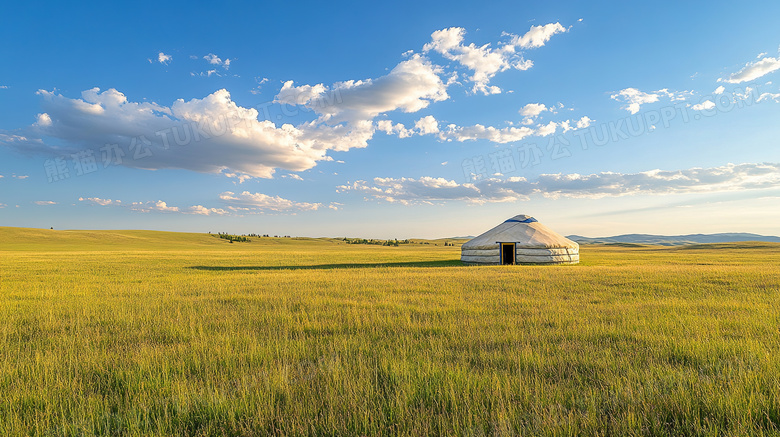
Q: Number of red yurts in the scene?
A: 0